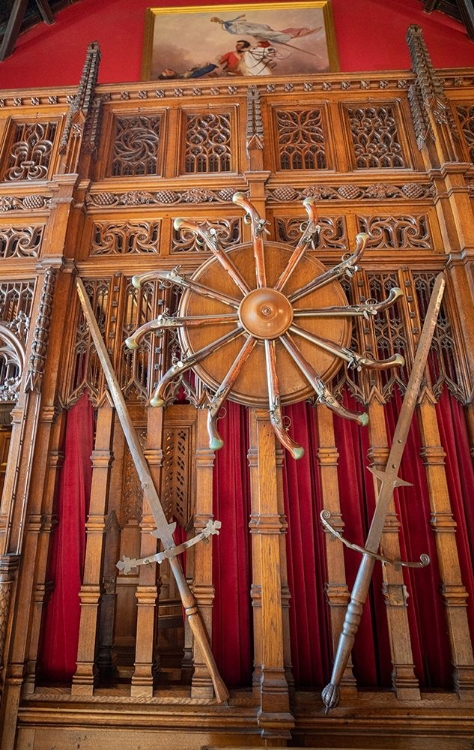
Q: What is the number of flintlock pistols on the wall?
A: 12